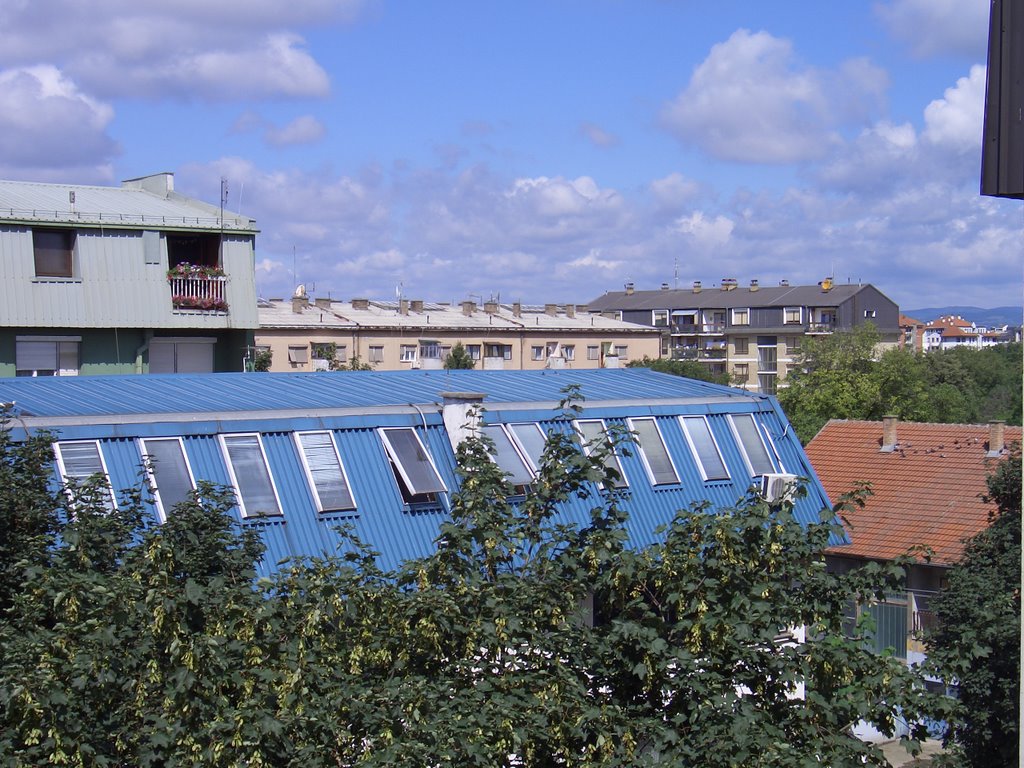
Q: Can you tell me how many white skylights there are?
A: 11